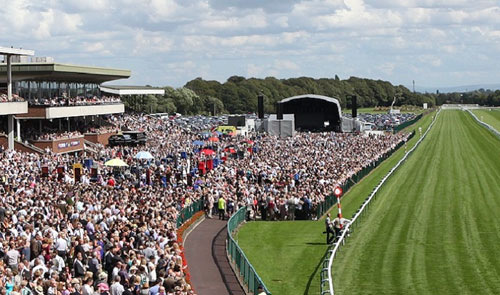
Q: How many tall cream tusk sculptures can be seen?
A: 0